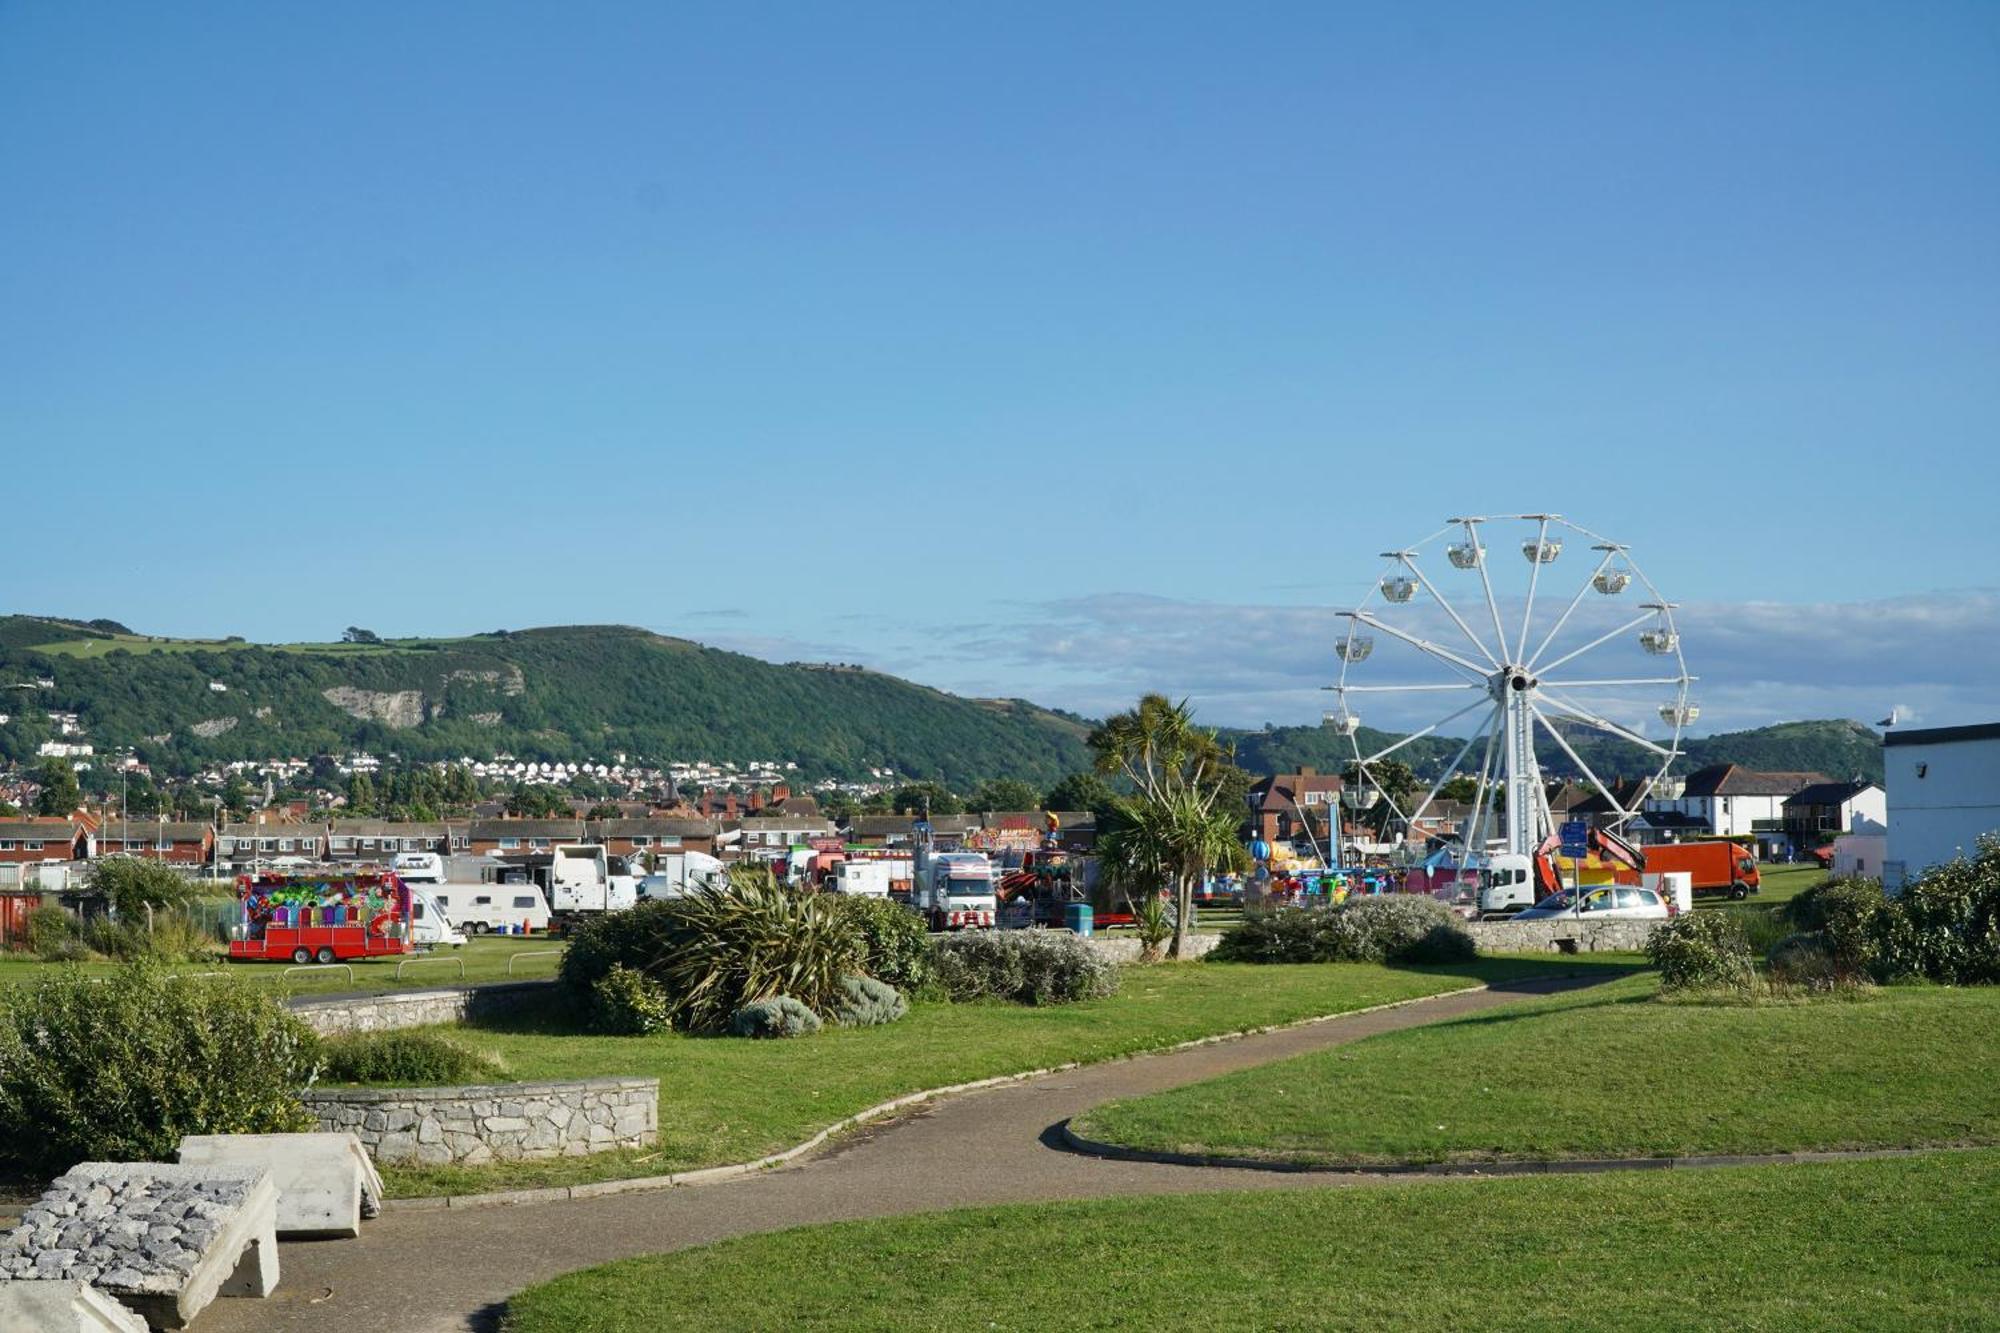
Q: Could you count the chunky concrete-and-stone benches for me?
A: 3